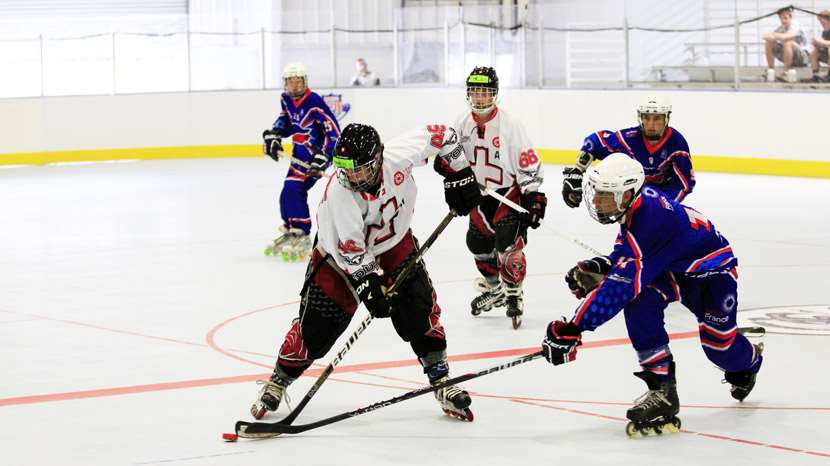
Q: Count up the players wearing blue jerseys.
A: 3